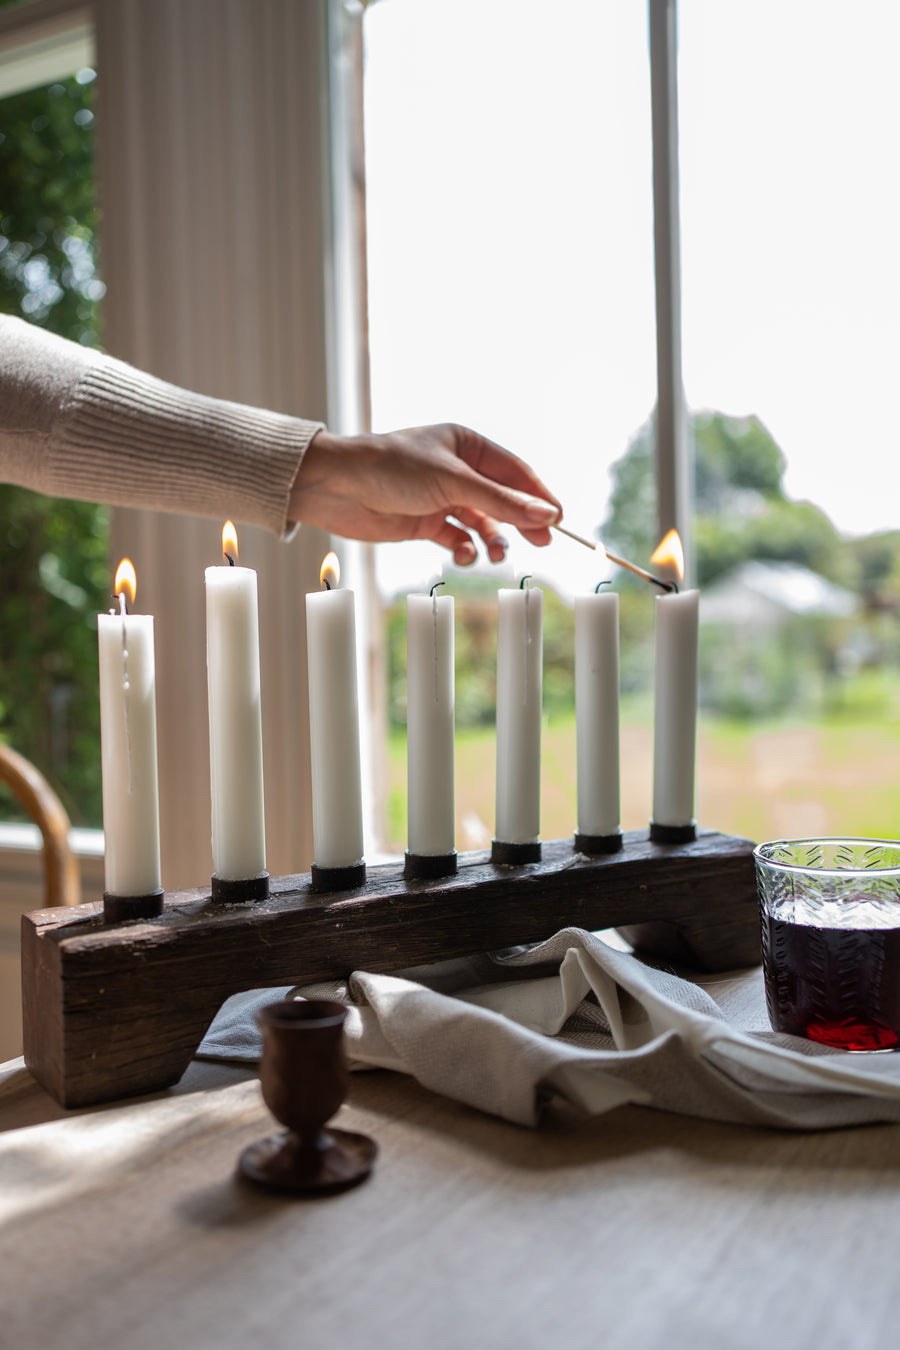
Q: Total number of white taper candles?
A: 7